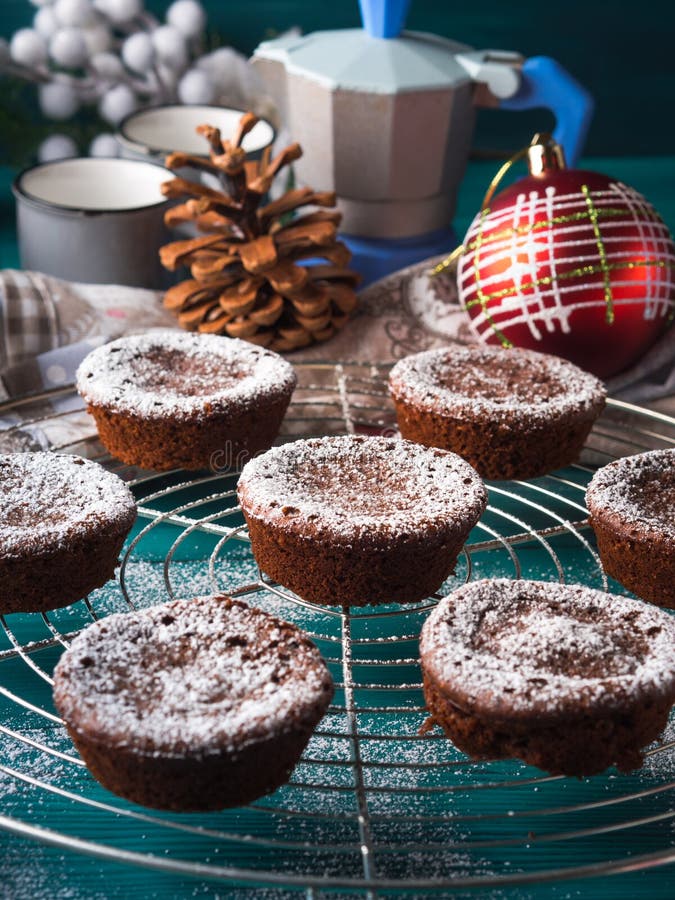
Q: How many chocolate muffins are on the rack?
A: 7